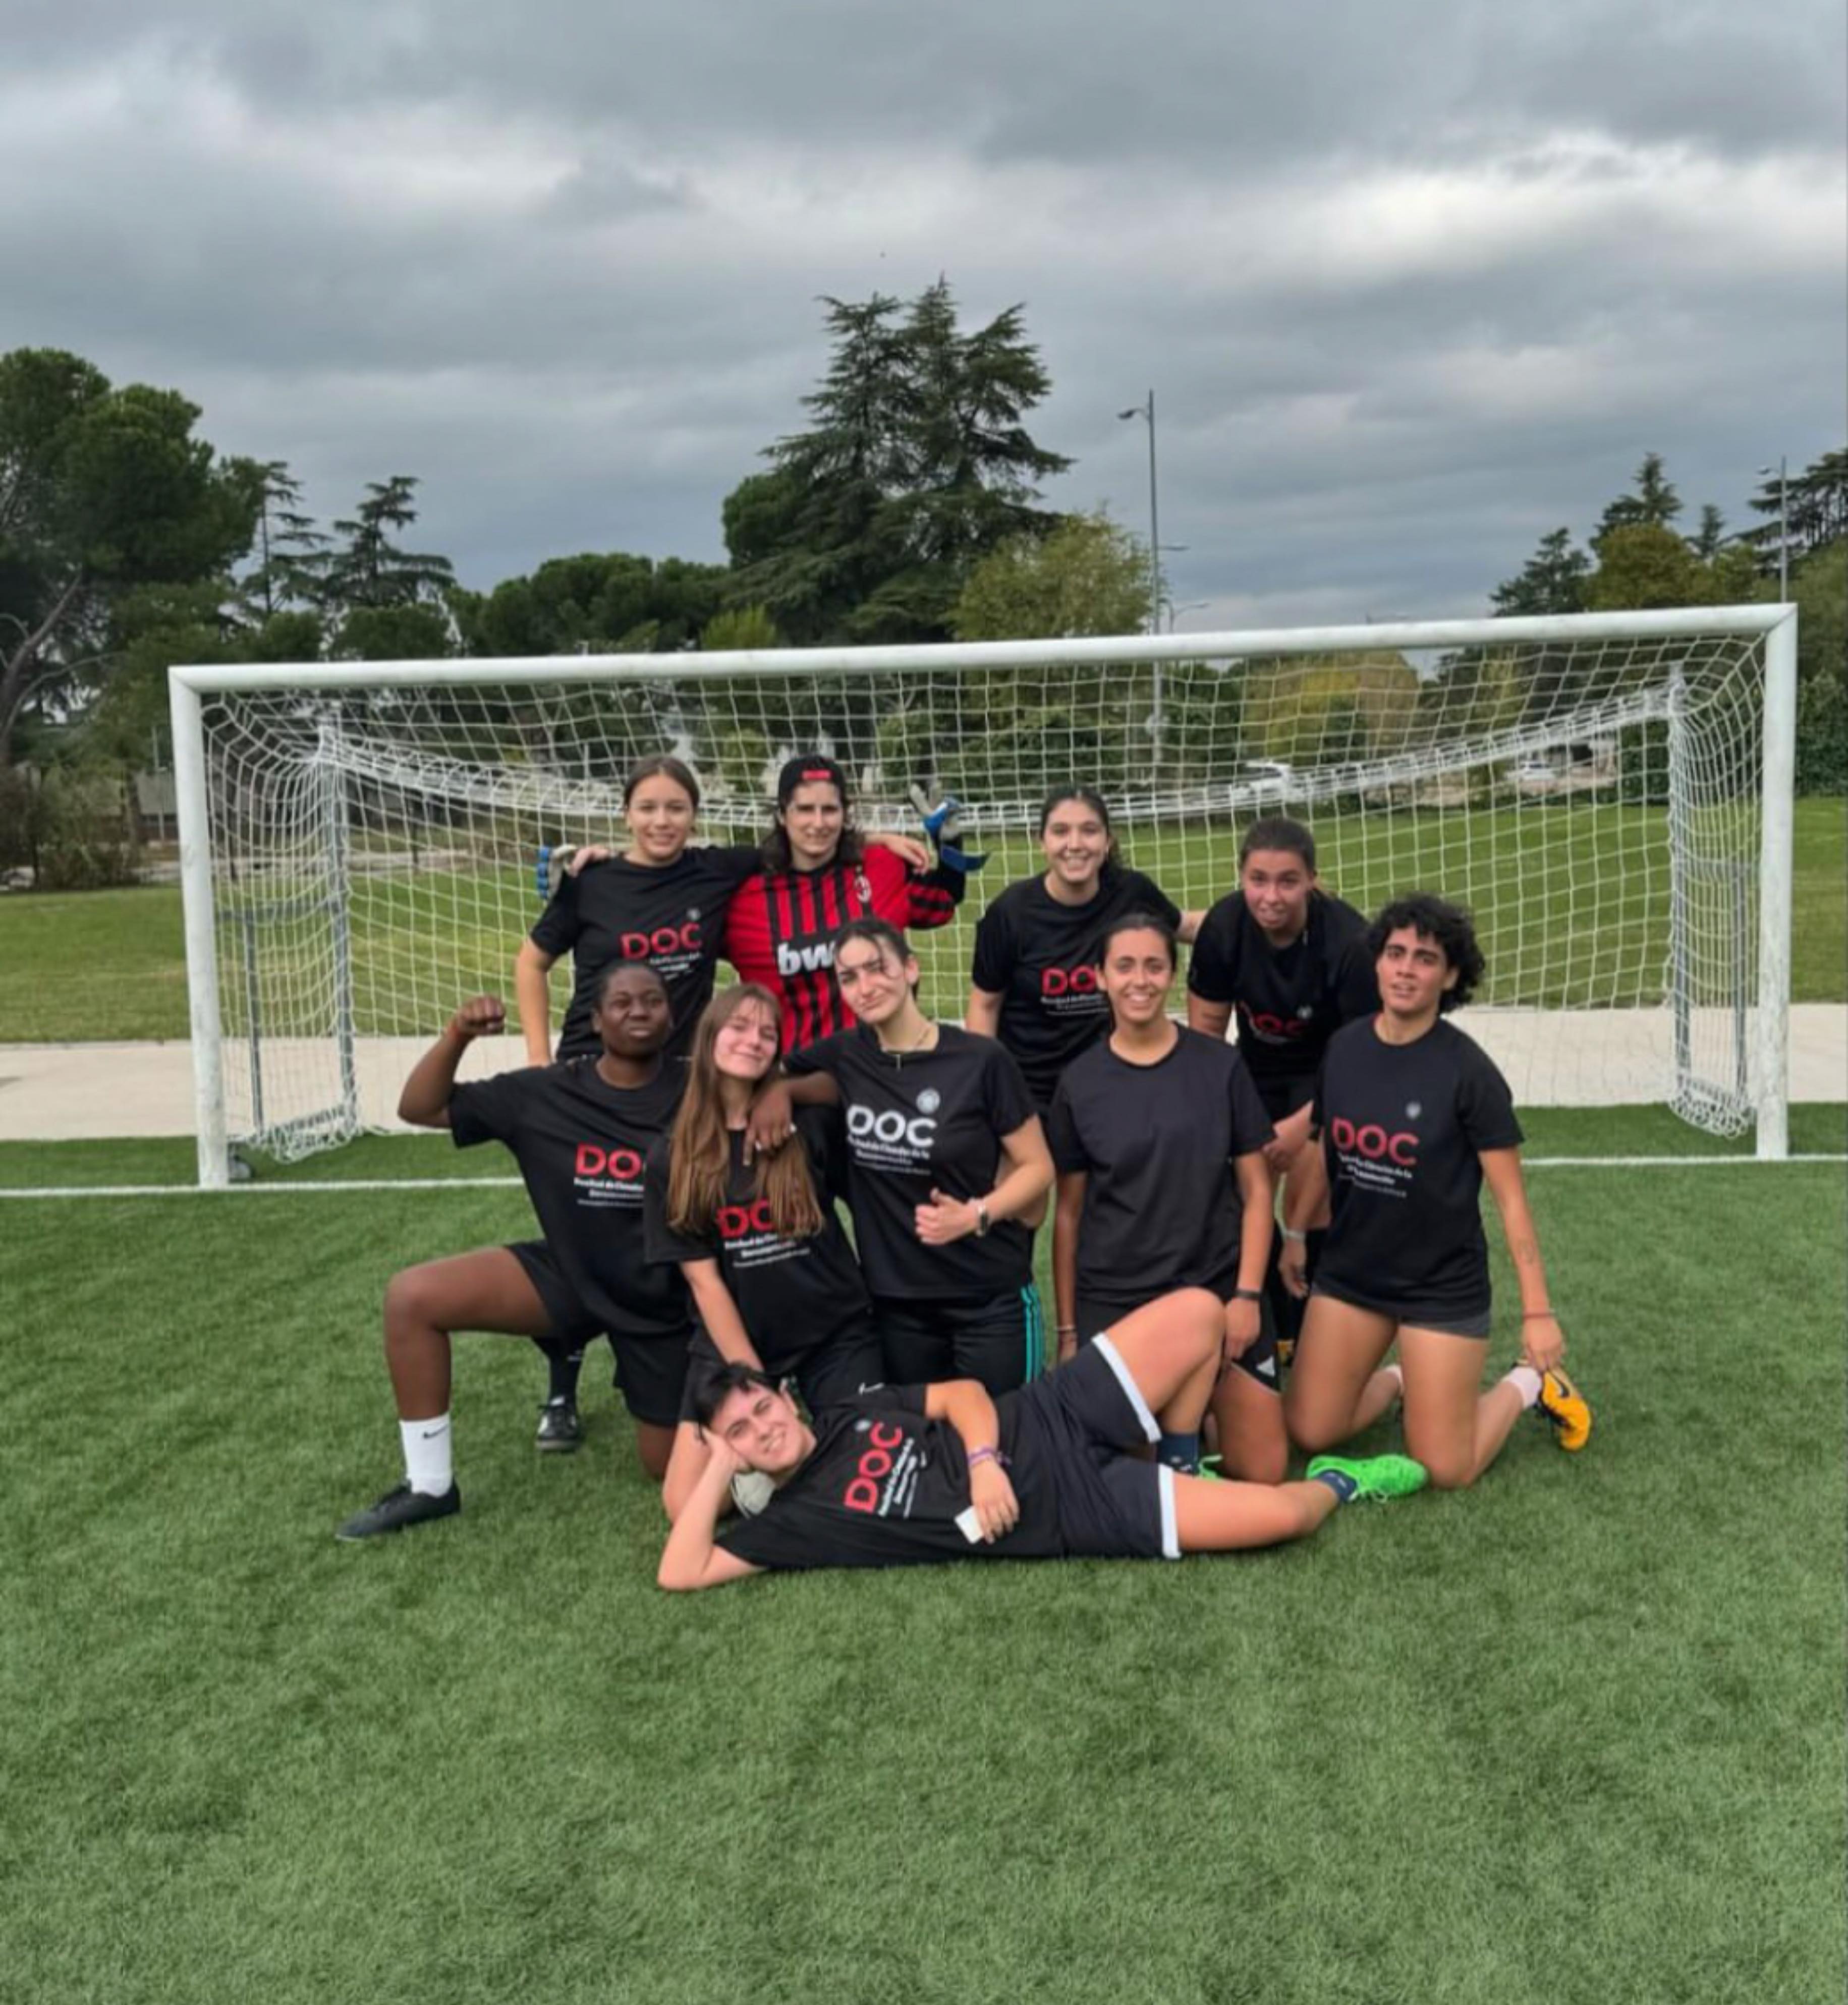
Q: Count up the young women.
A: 10